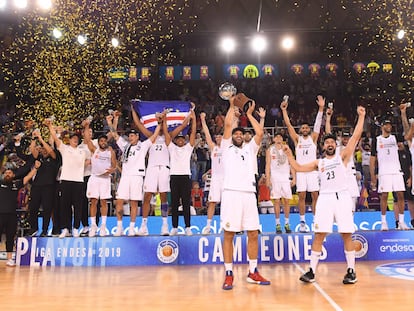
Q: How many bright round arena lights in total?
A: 10